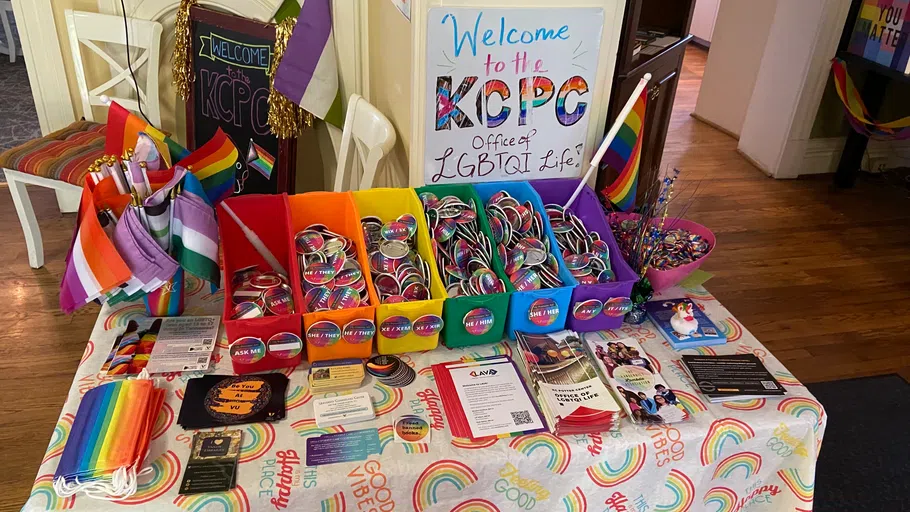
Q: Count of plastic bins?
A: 6